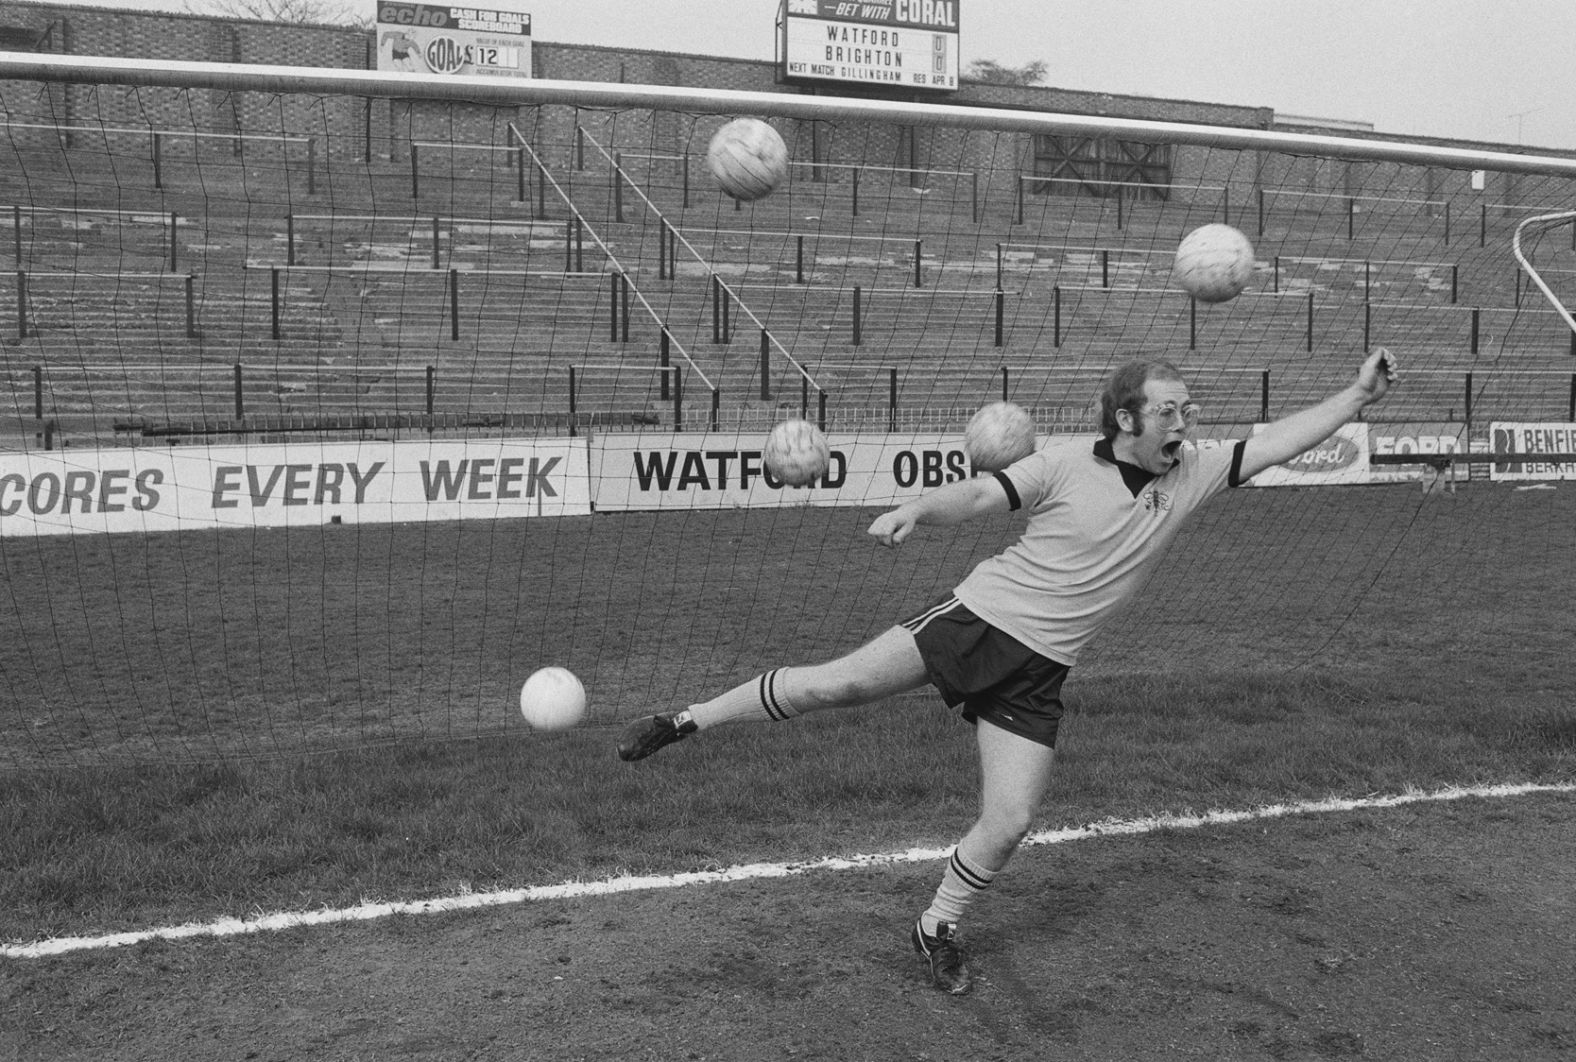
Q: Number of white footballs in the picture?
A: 5